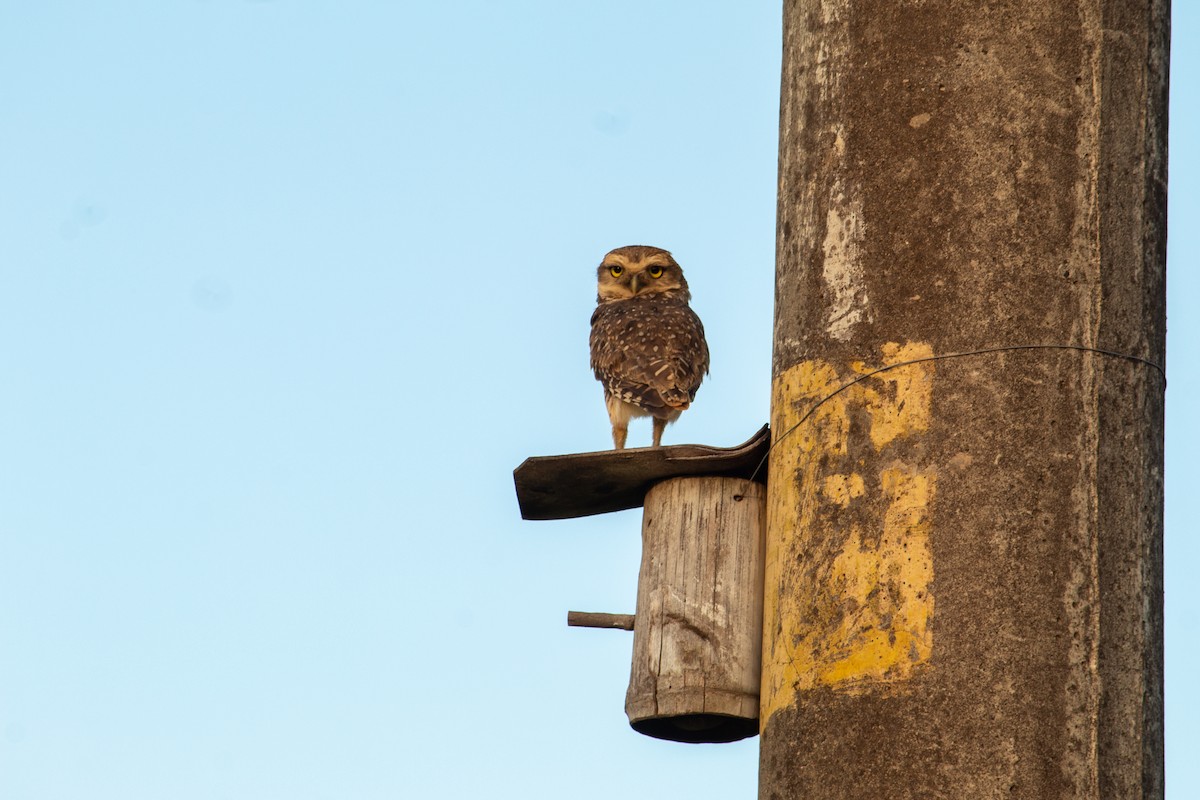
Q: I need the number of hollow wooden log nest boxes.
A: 1